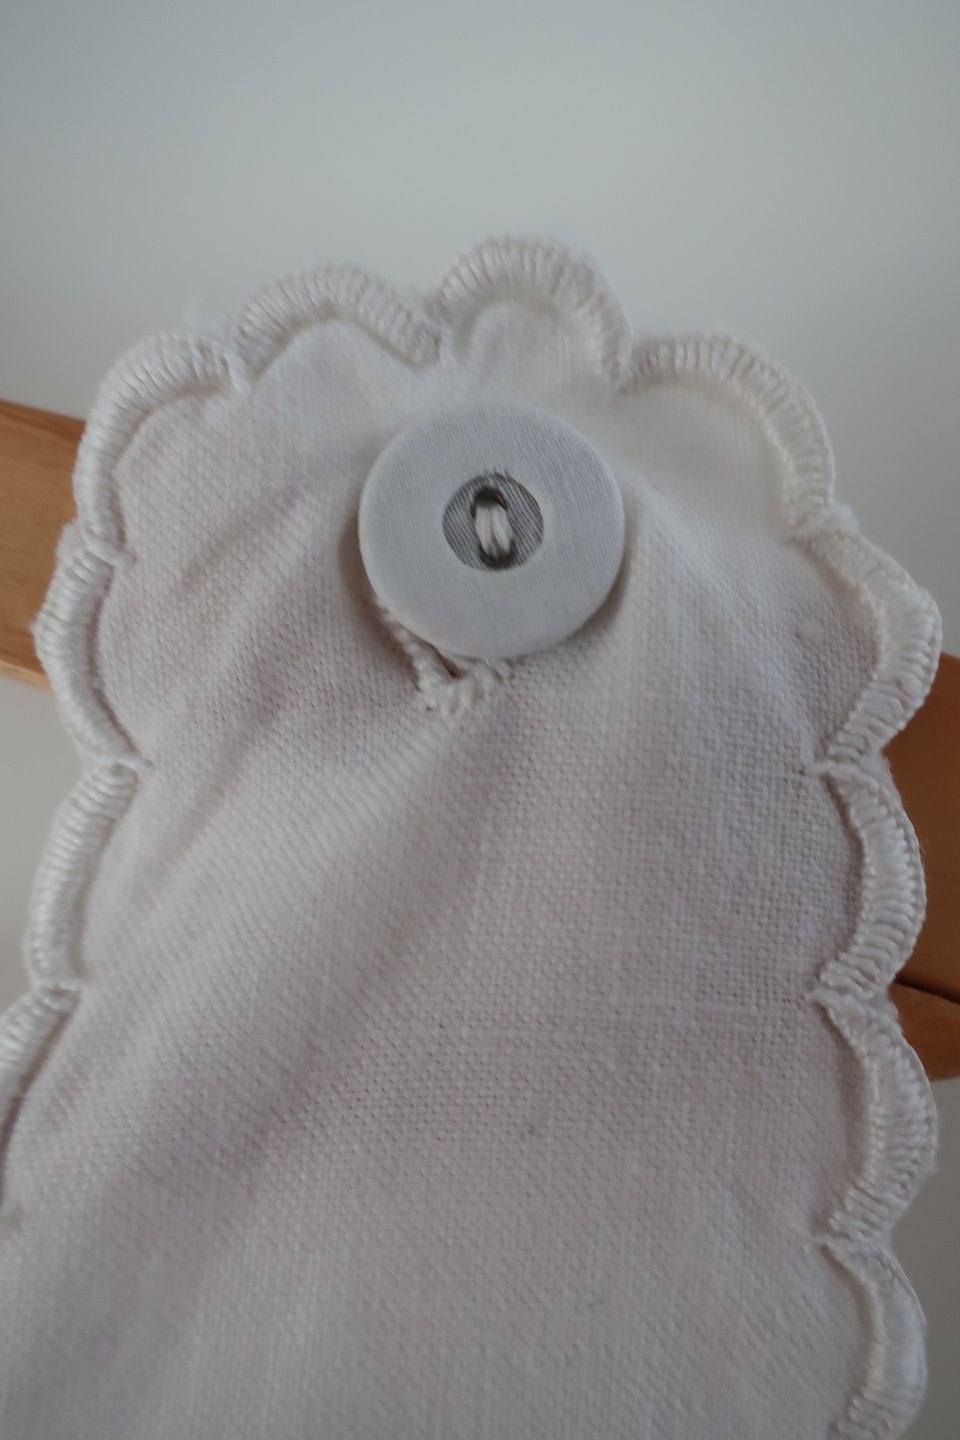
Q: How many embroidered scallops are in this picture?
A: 11